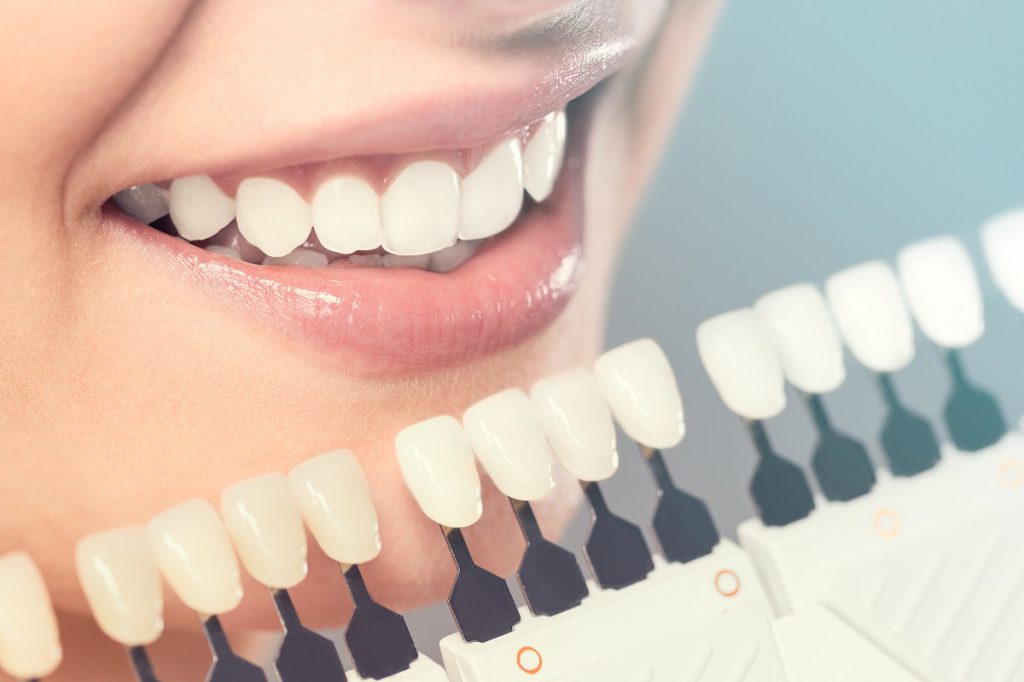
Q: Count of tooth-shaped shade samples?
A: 14